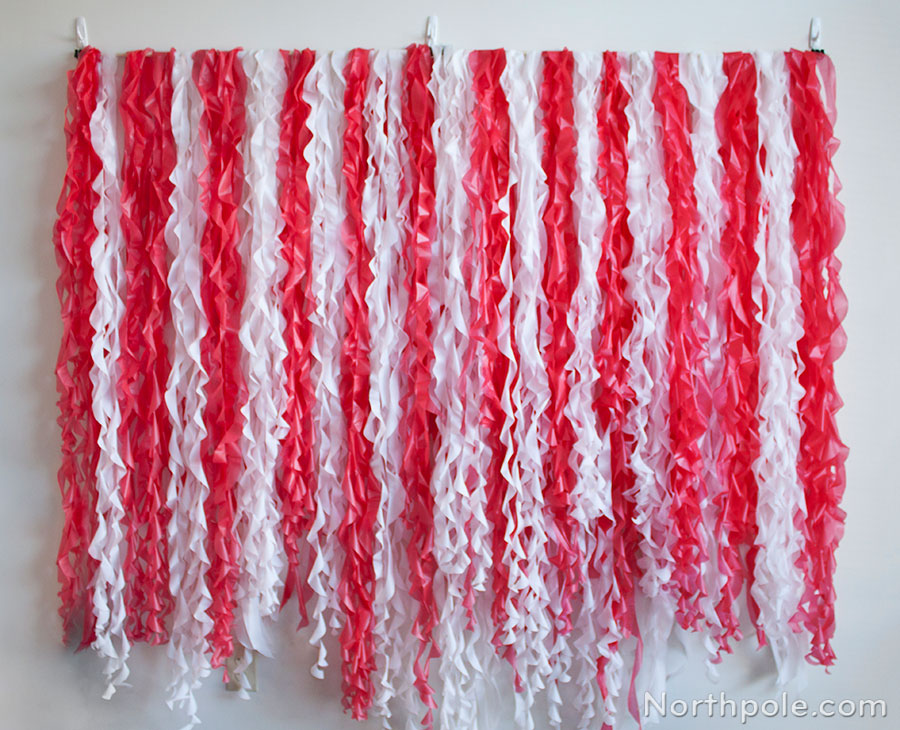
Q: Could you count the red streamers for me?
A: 12